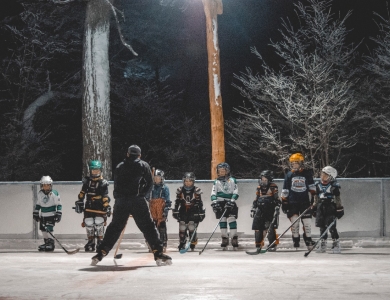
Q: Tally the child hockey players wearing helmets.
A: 8